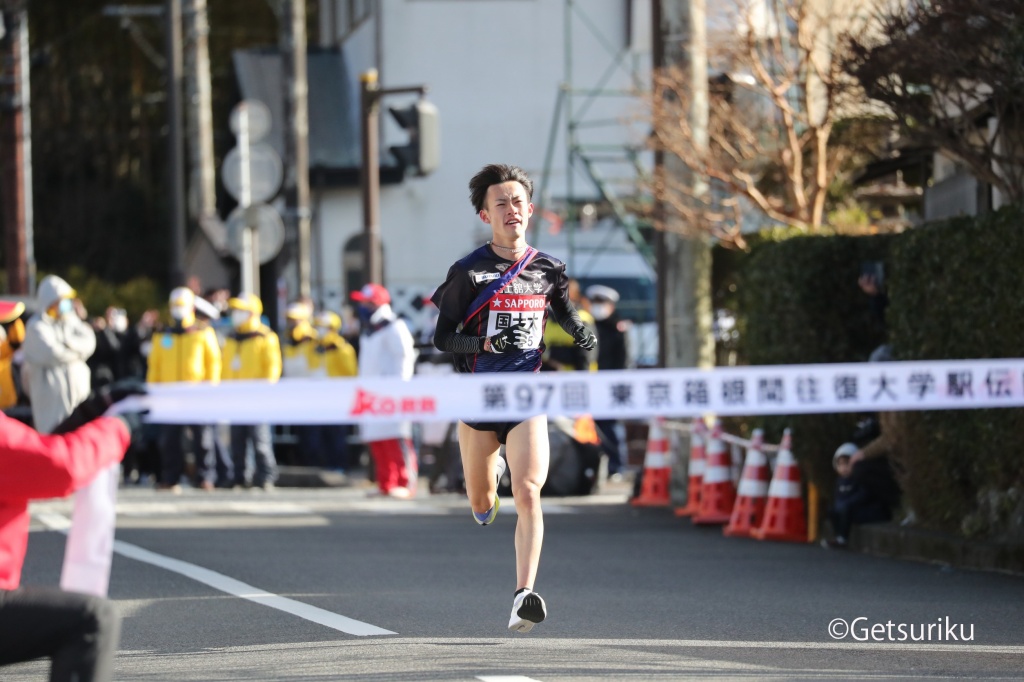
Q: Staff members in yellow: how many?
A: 4